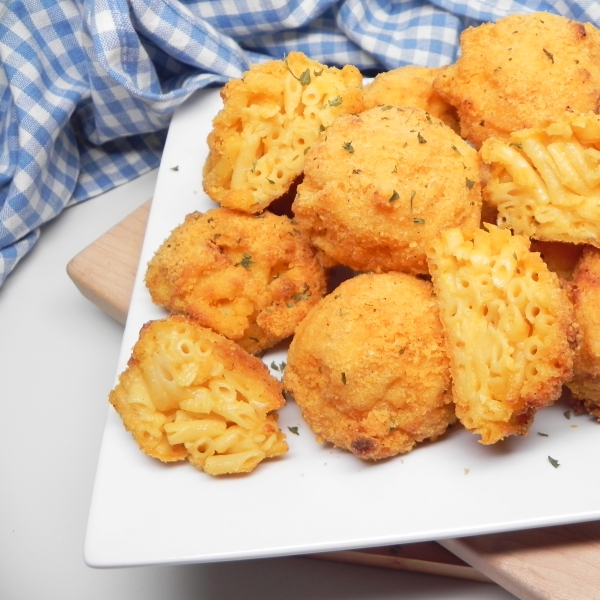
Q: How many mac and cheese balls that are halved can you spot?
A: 4